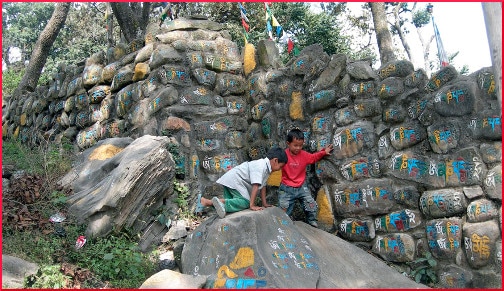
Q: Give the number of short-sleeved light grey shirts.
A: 1